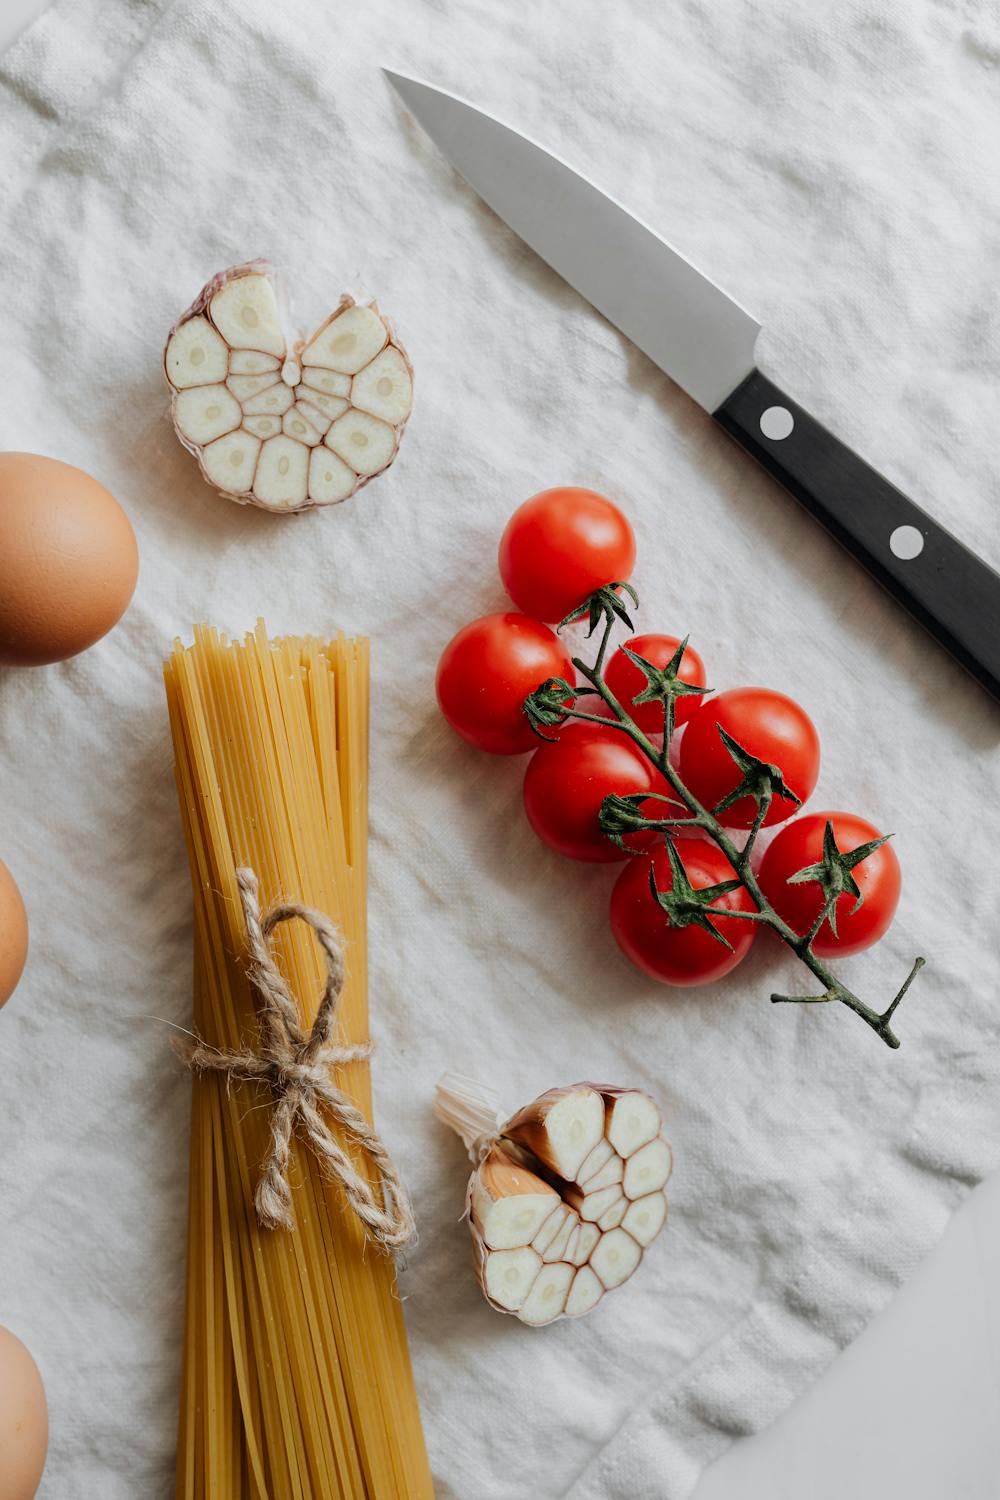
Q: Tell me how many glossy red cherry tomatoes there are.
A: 7